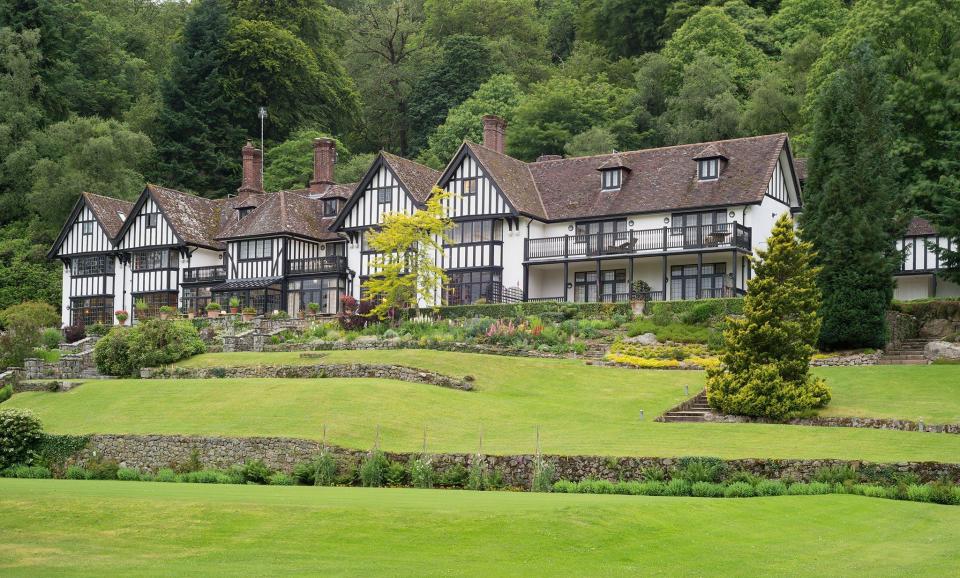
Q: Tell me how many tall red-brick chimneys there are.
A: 3